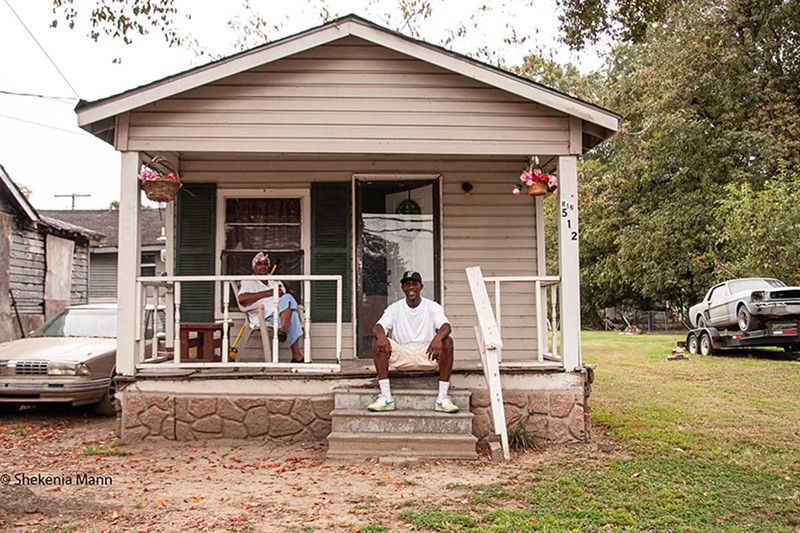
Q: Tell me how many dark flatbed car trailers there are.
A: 1